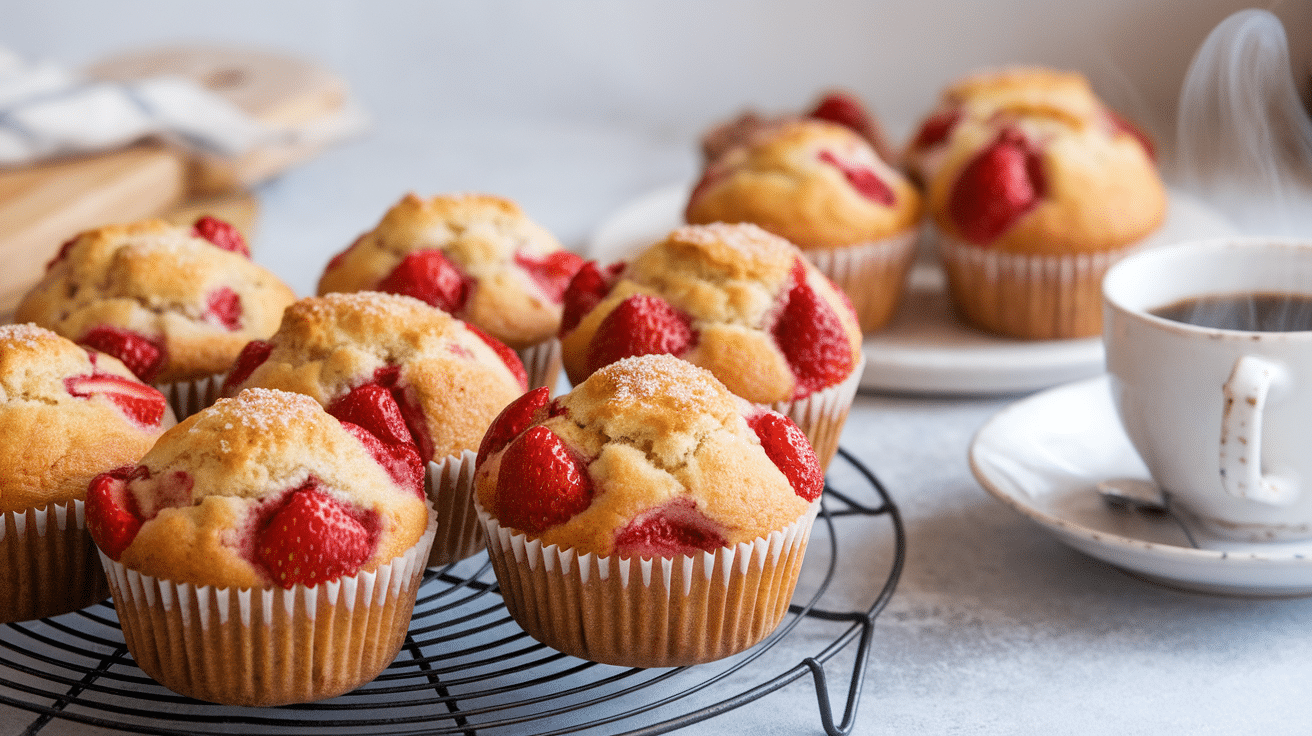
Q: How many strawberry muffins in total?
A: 10